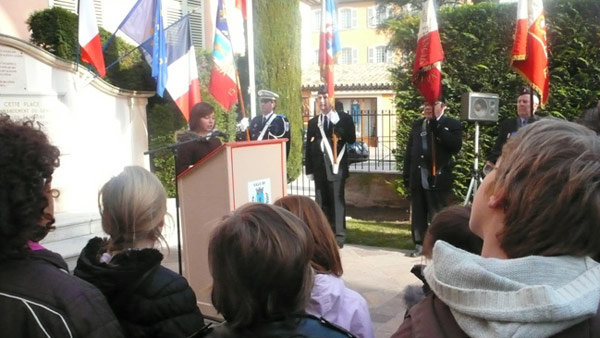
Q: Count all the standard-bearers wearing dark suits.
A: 3